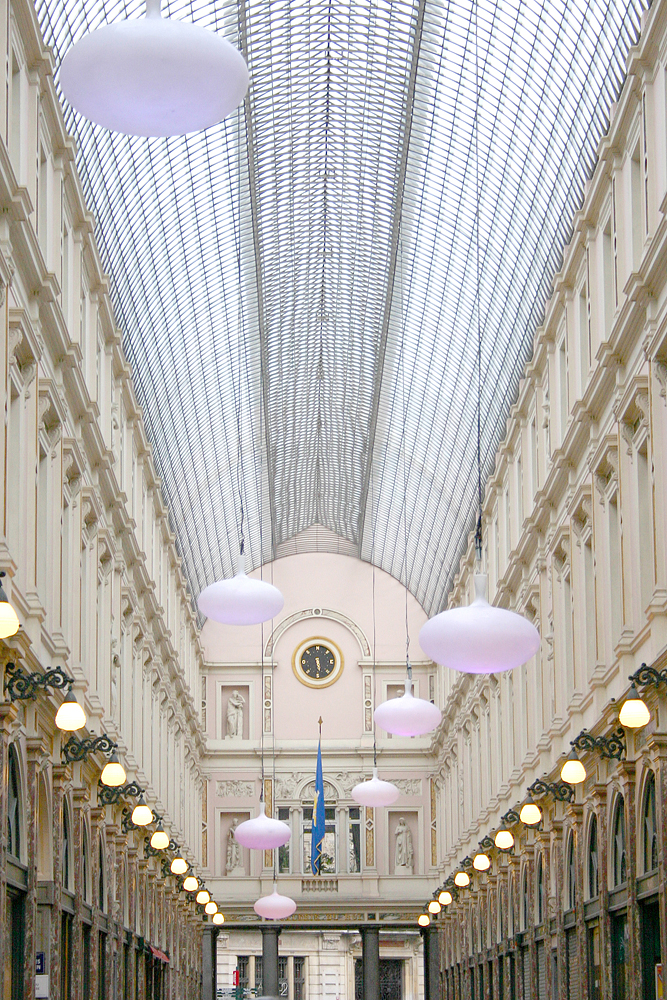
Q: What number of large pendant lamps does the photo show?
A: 7